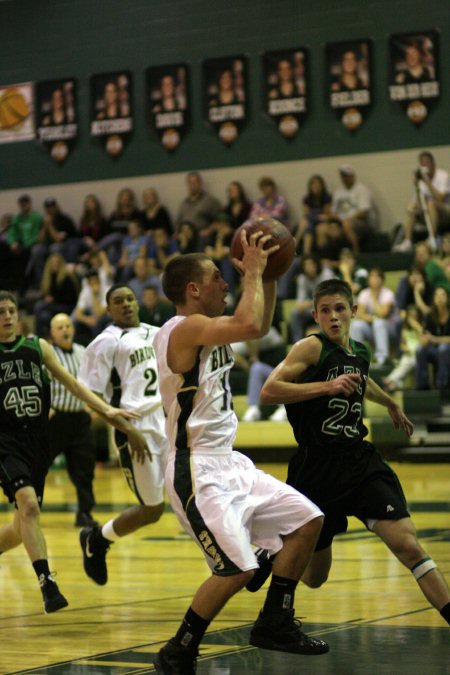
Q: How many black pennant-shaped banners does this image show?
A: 7